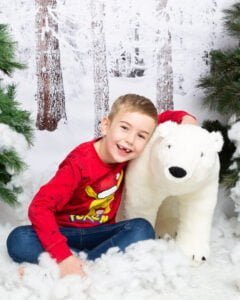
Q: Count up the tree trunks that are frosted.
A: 3